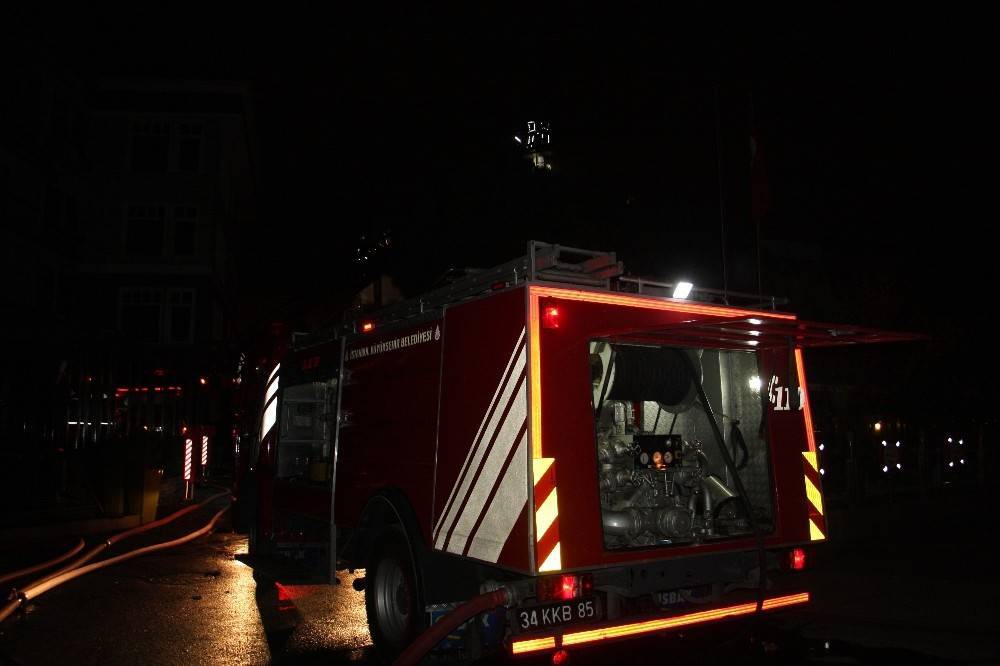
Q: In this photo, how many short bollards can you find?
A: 2